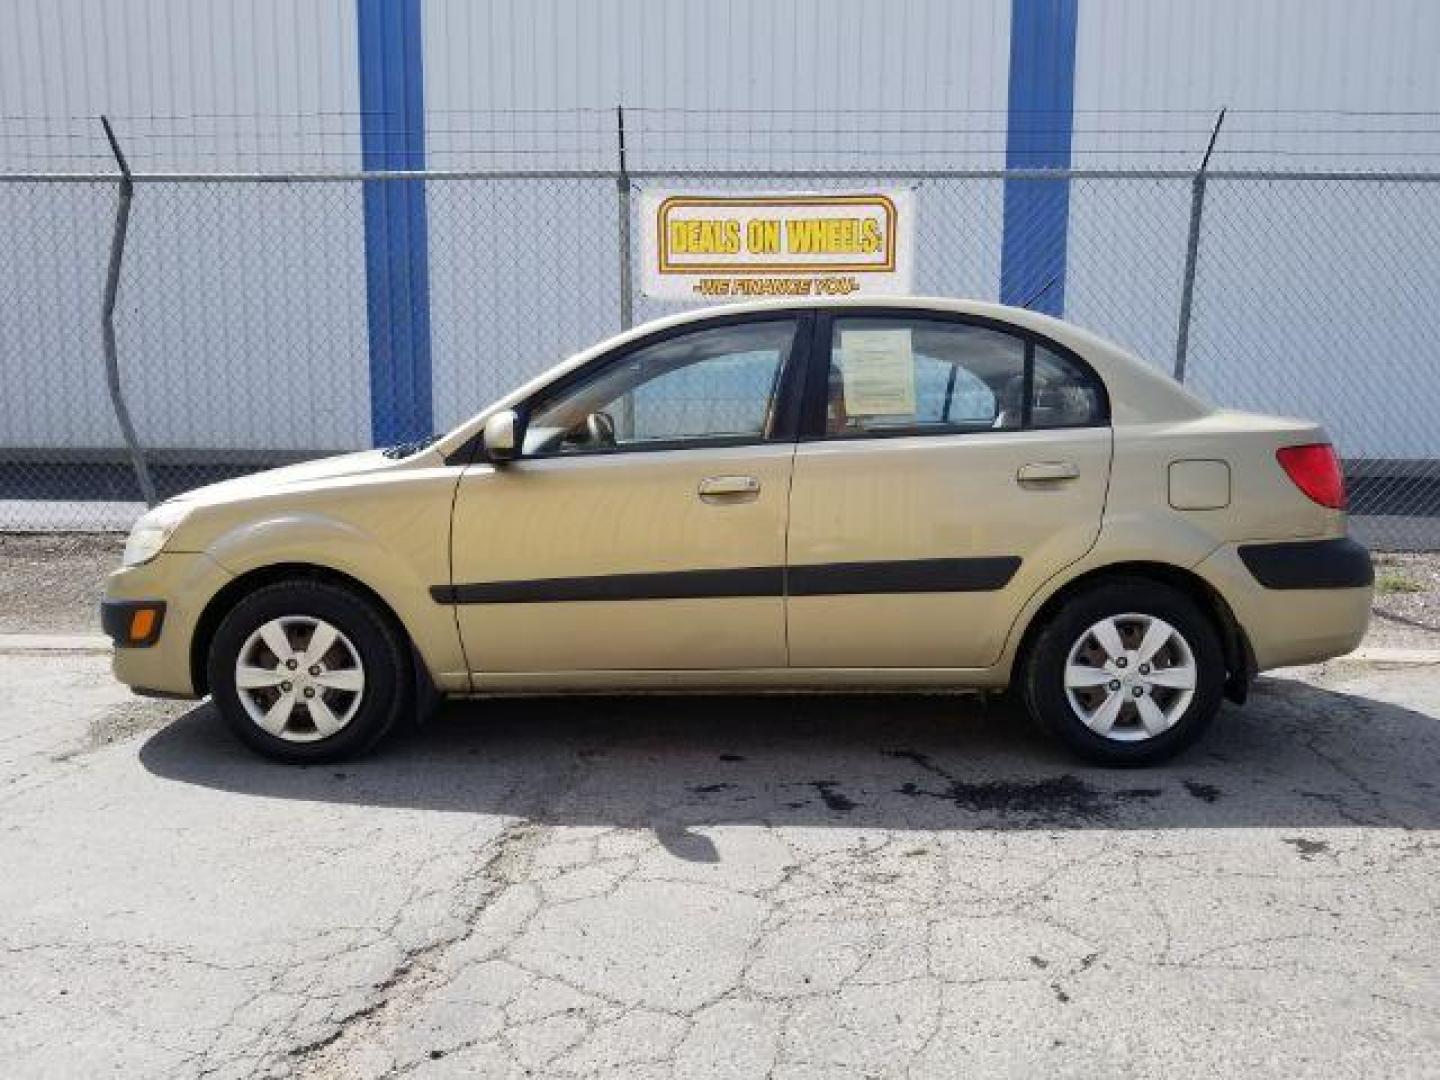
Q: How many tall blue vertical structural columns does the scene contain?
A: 2